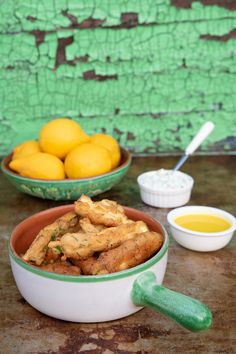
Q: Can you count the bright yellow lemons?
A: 5